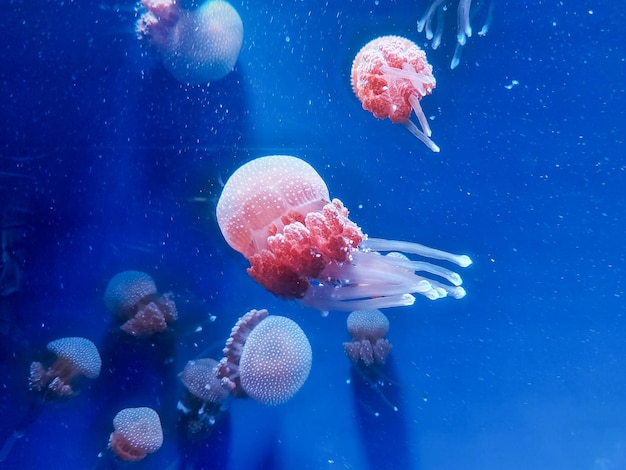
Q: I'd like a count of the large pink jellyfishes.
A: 2